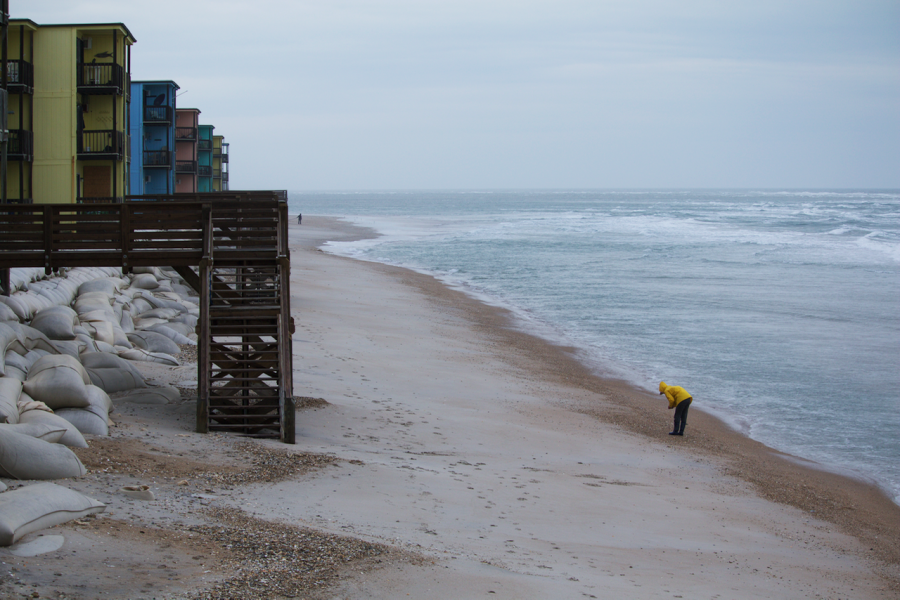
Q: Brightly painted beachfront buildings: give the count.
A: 6